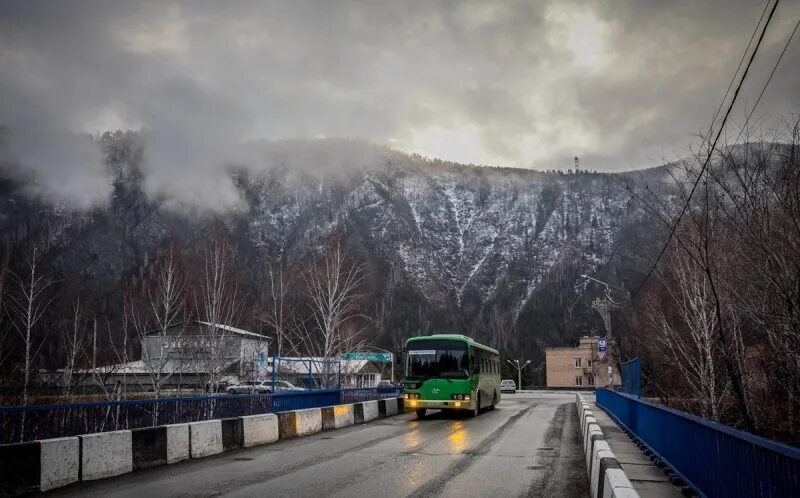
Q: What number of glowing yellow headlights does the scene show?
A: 2